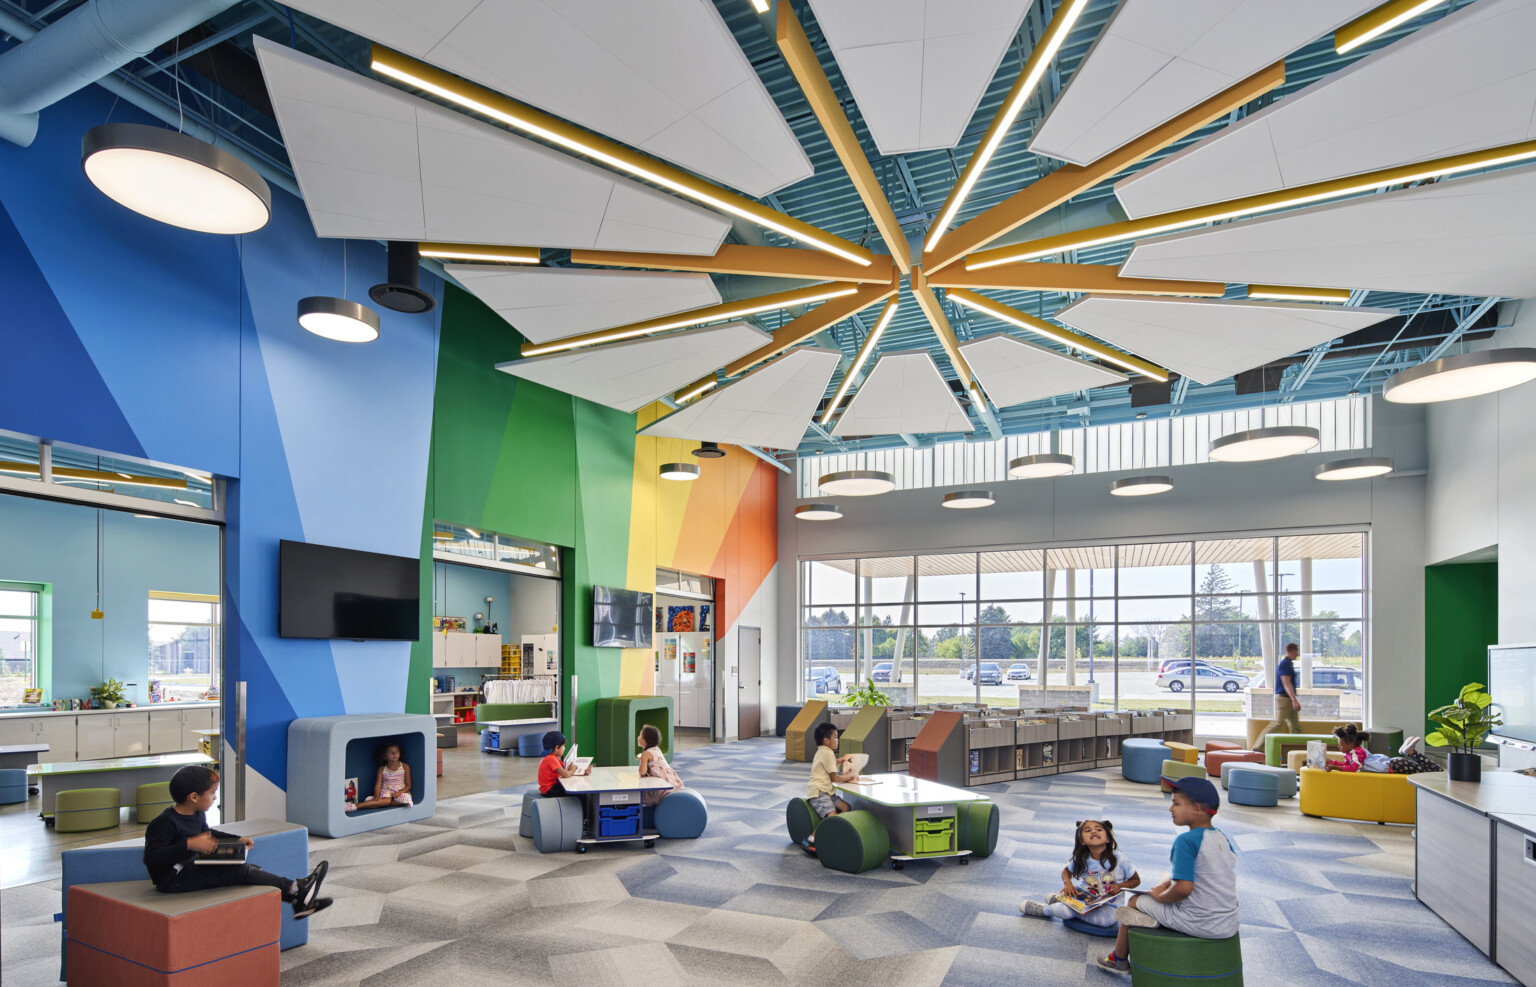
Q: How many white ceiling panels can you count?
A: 12